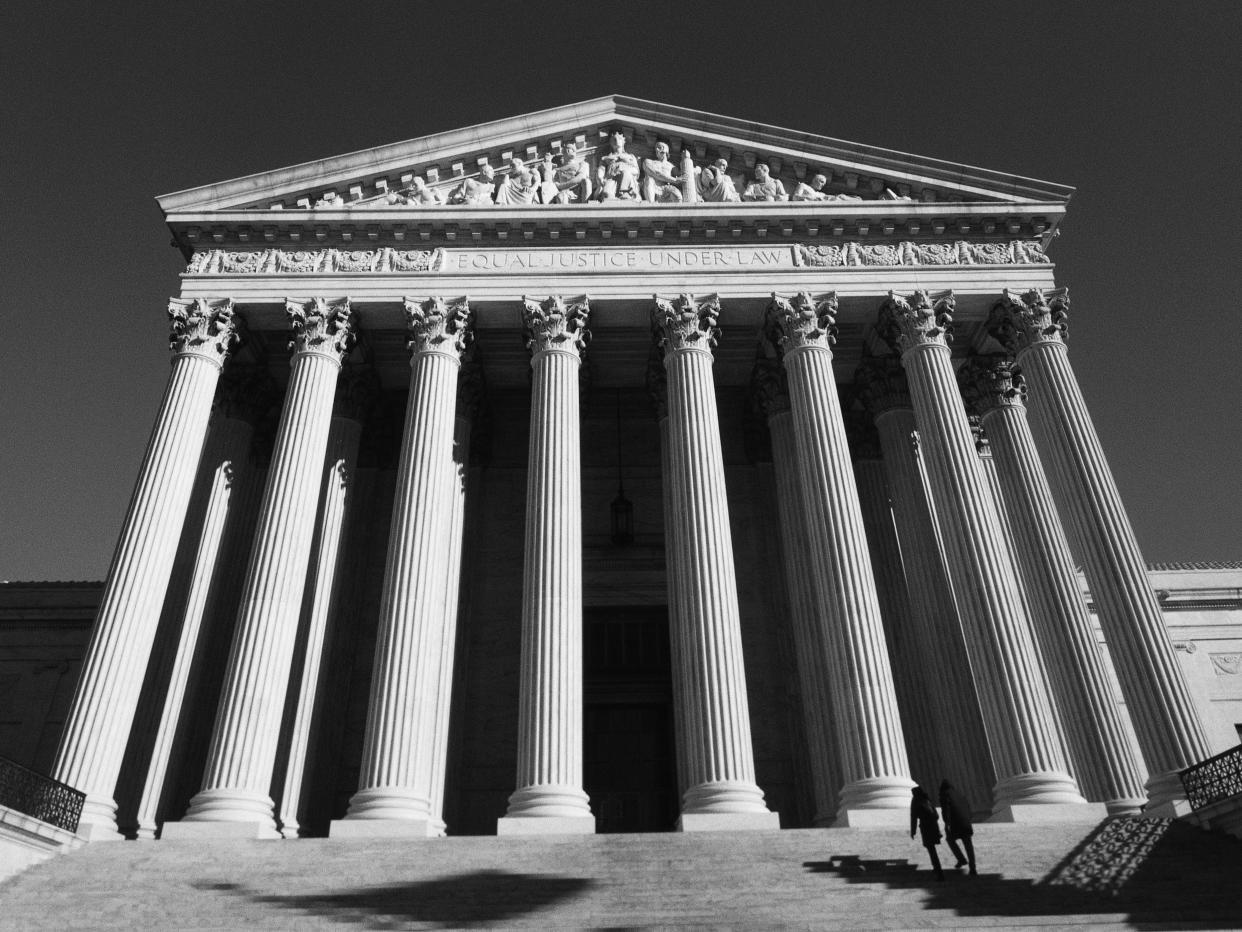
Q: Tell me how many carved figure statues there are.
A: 9